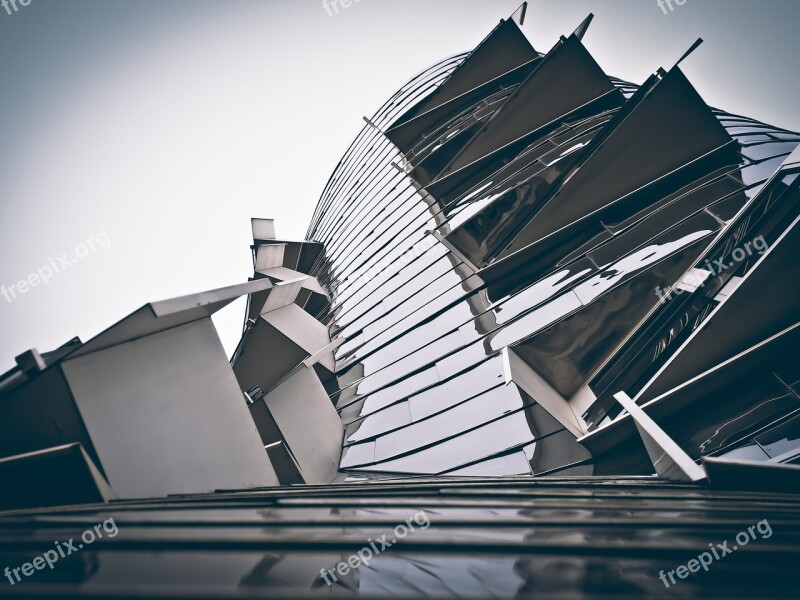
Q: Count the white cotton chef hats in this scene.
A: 0